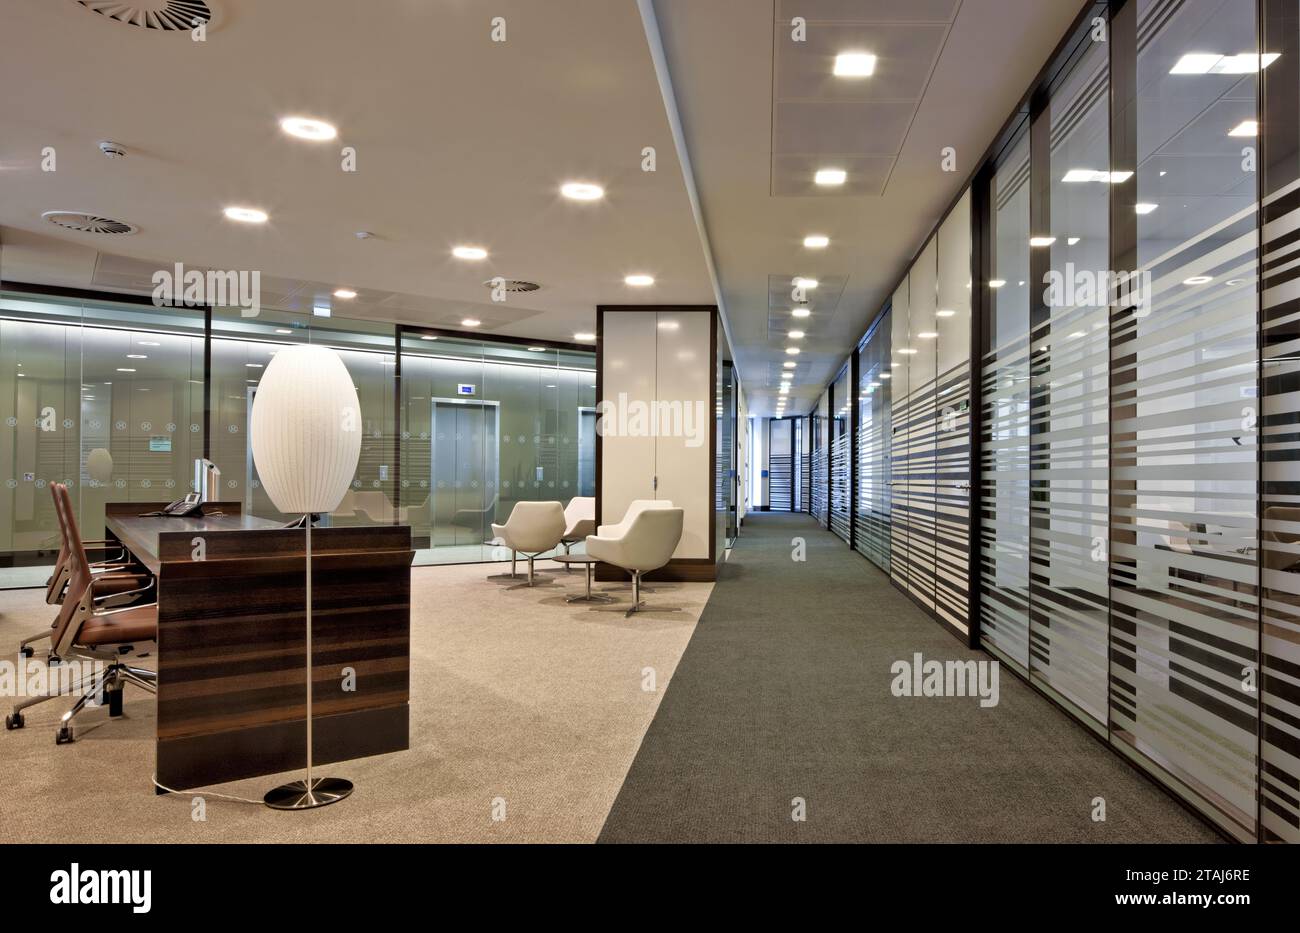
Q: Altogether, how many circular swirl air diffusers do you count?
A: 3